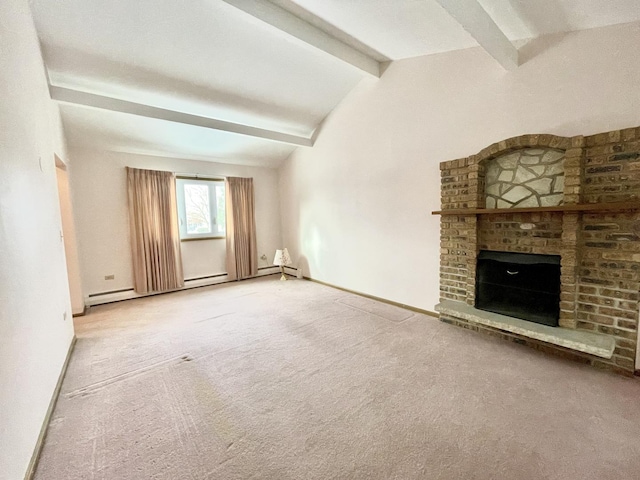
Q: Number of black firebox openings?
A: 1